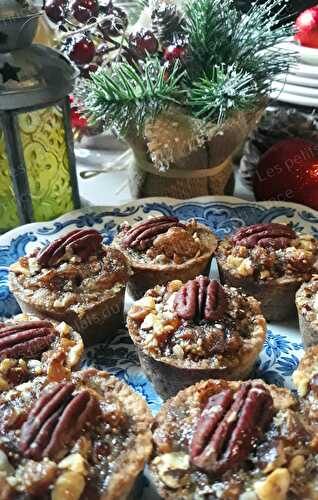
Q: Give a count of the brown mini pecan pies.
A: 9